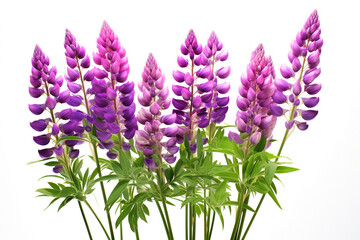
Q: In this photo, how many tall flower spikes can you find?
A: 8